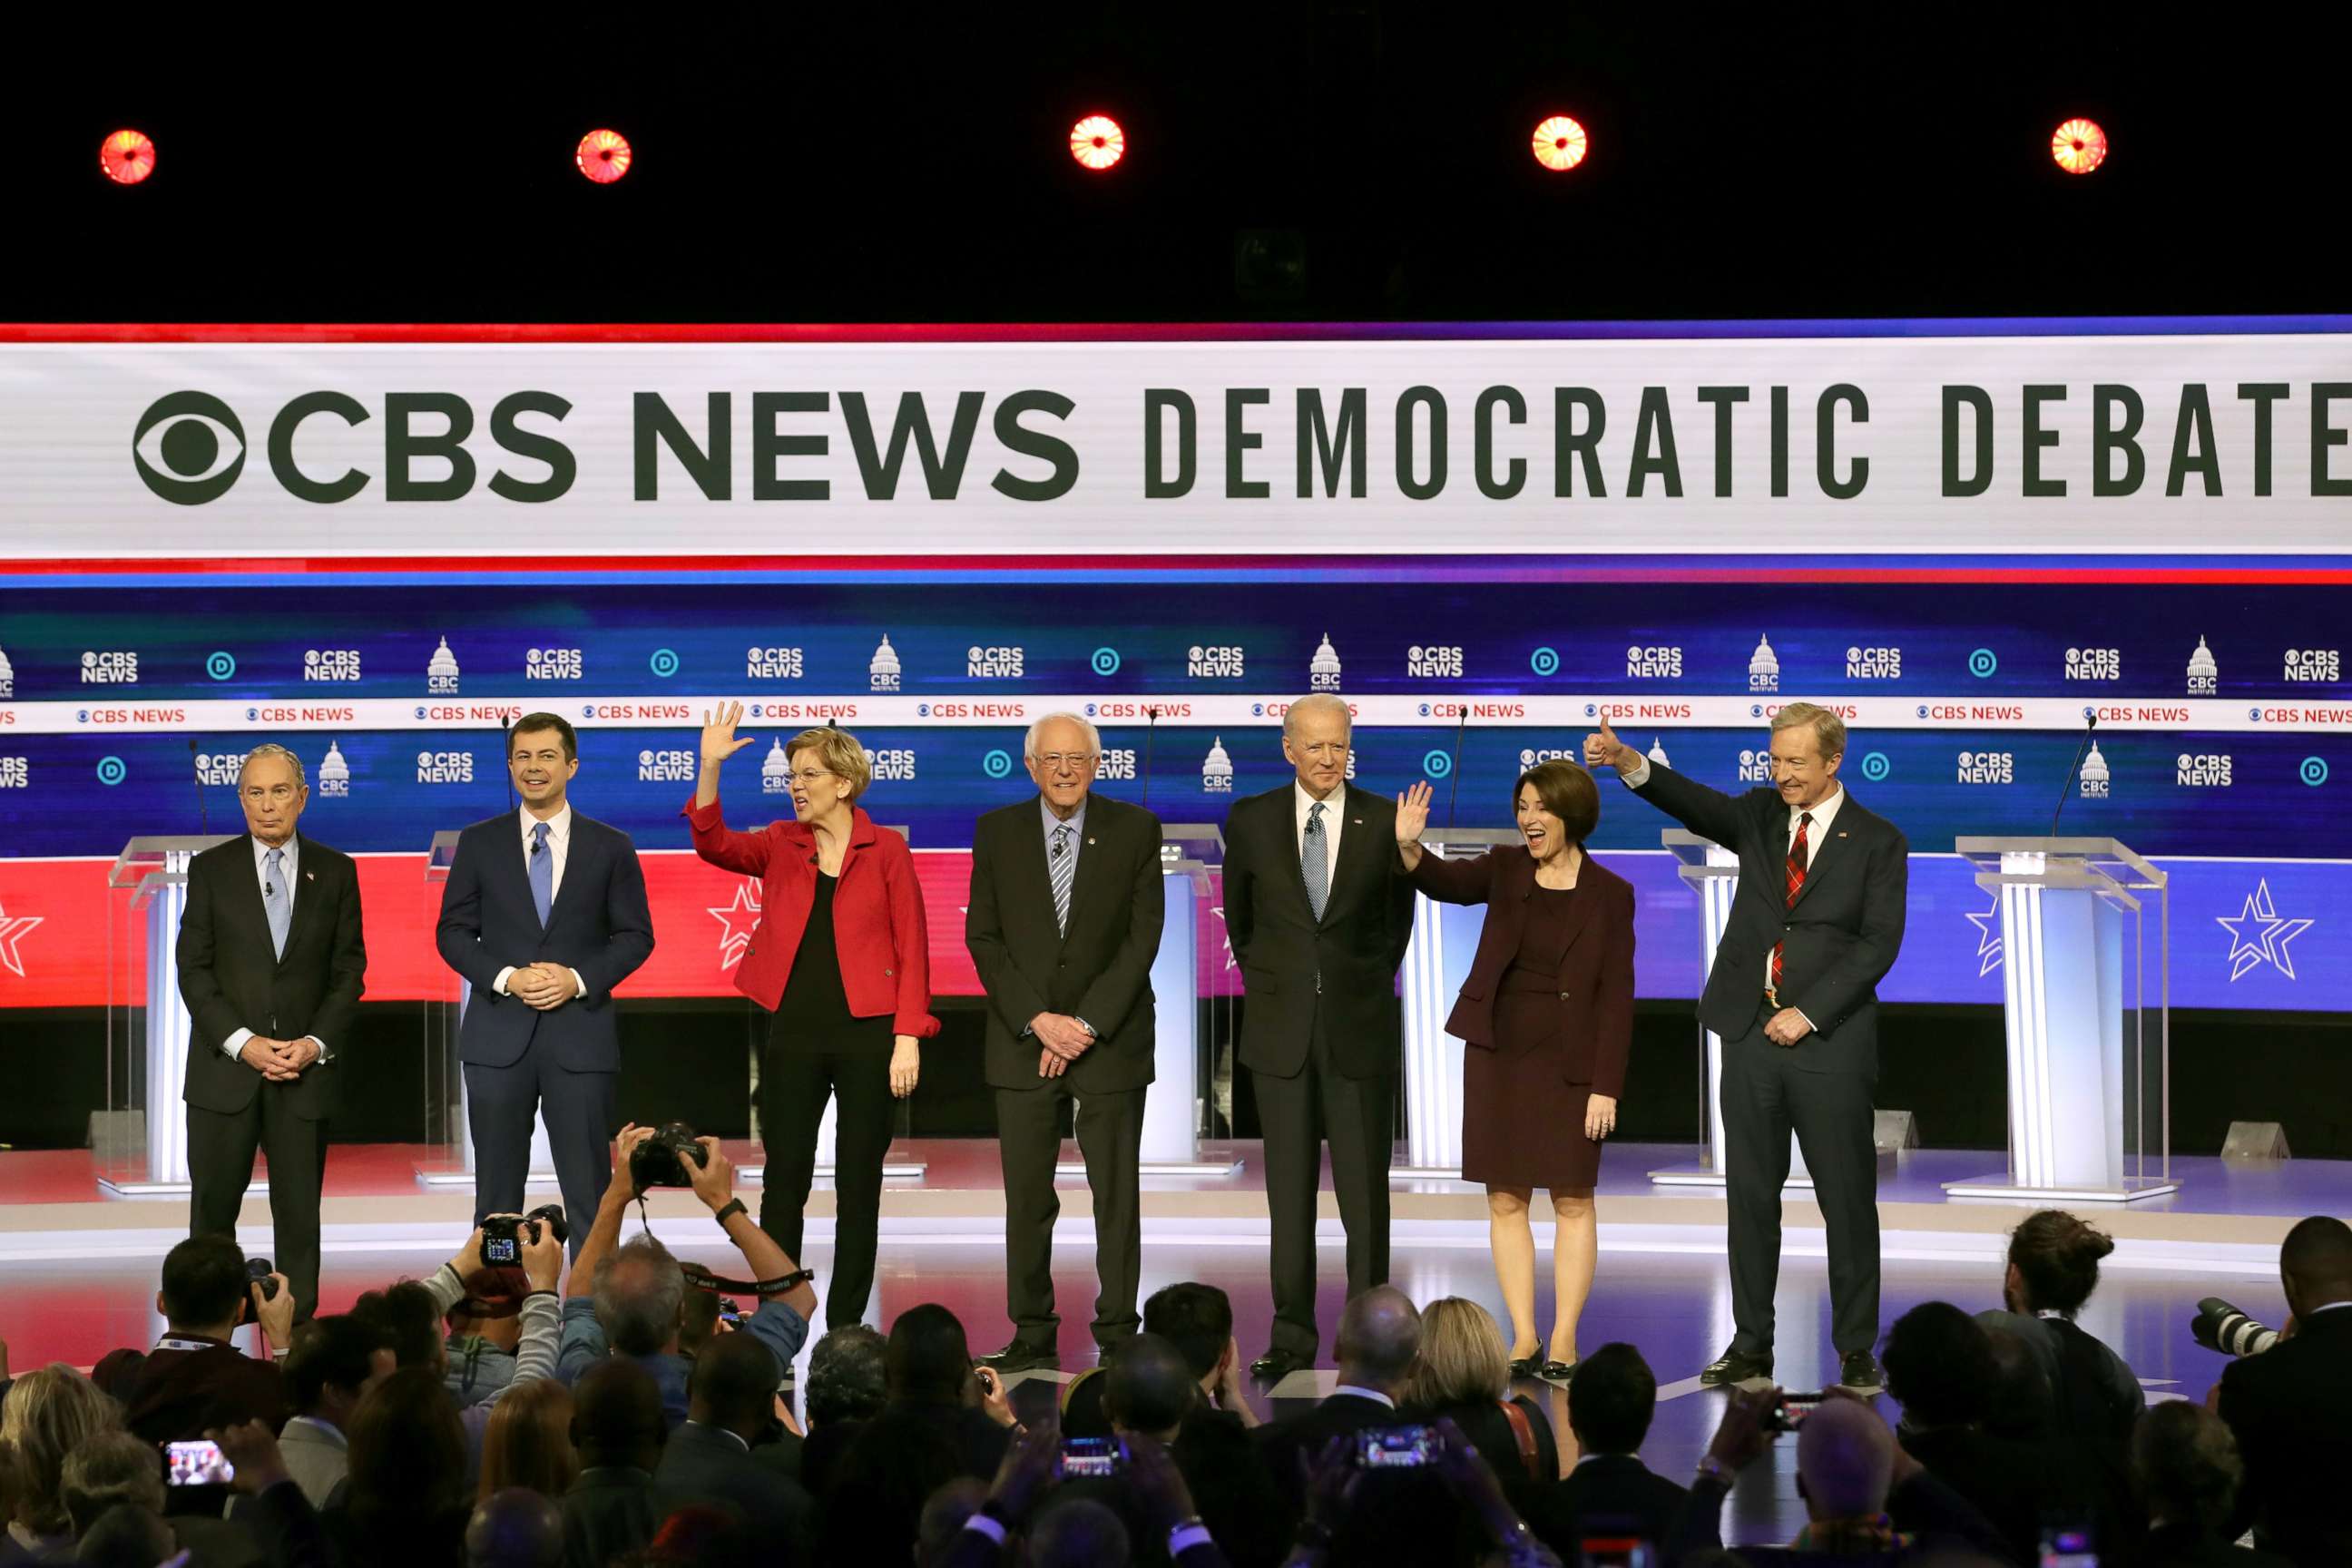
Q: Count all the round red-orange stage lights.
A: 5